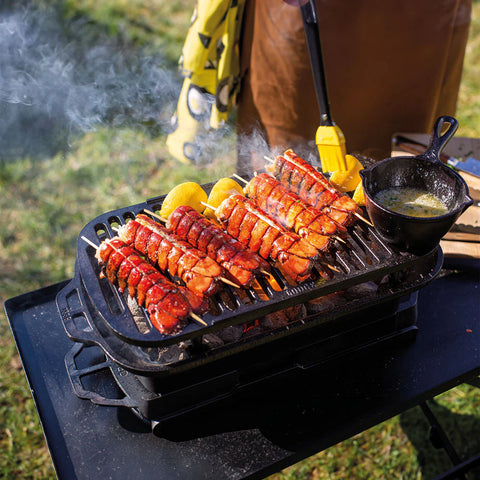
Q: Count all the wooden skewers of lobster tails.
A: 6